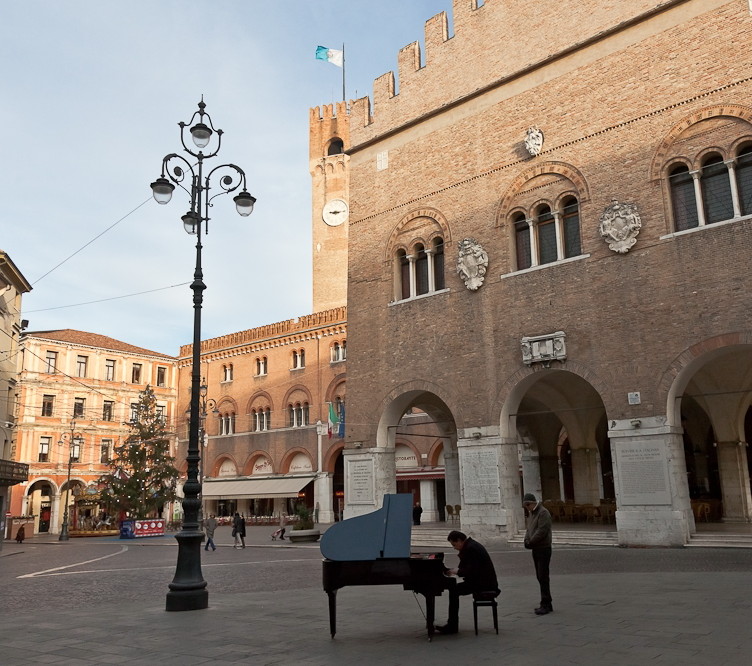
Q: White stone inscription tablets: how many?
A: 3